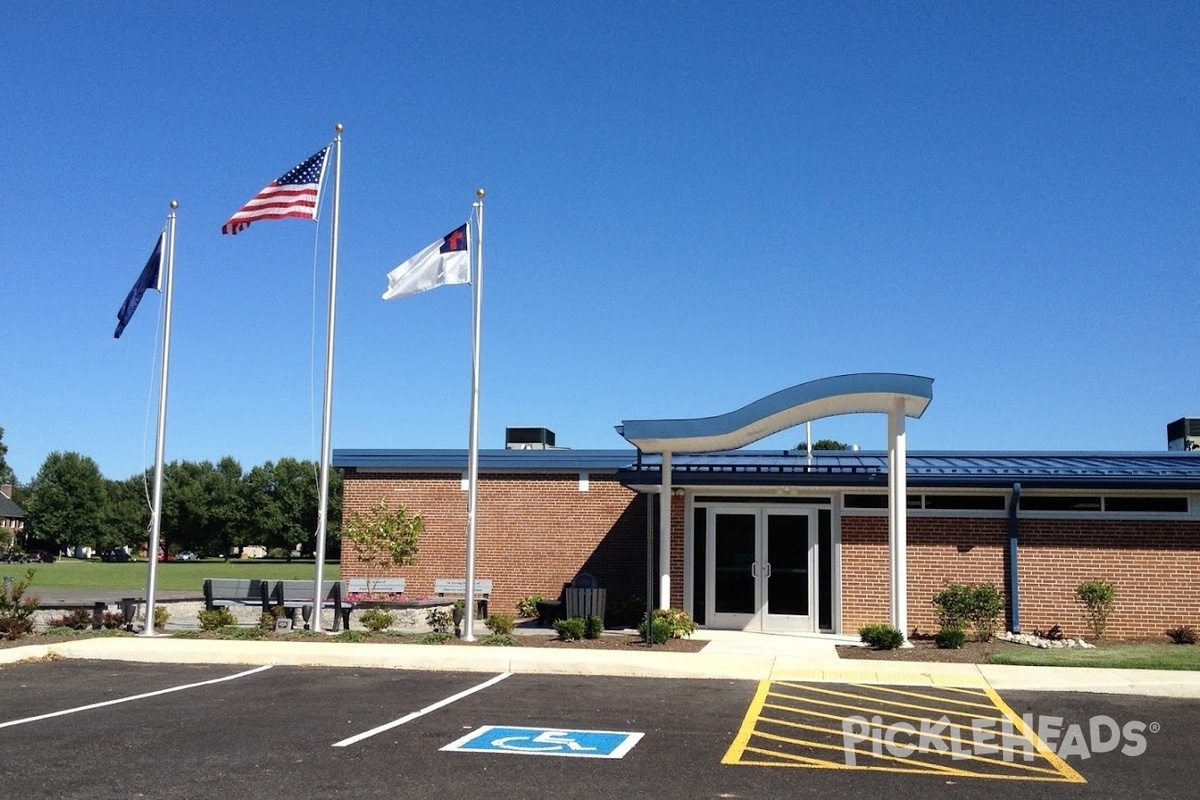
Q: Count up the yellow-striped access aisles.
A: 1